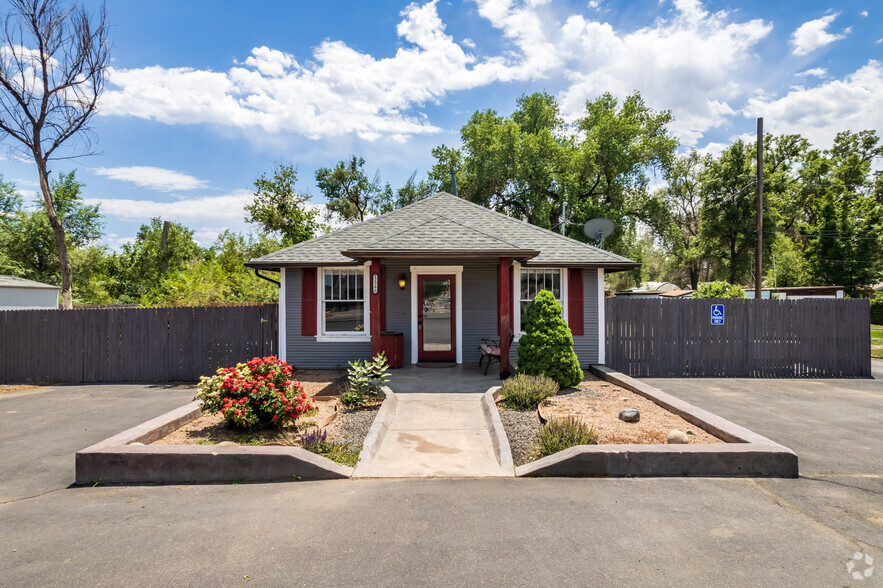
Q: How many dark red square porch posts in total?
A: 2